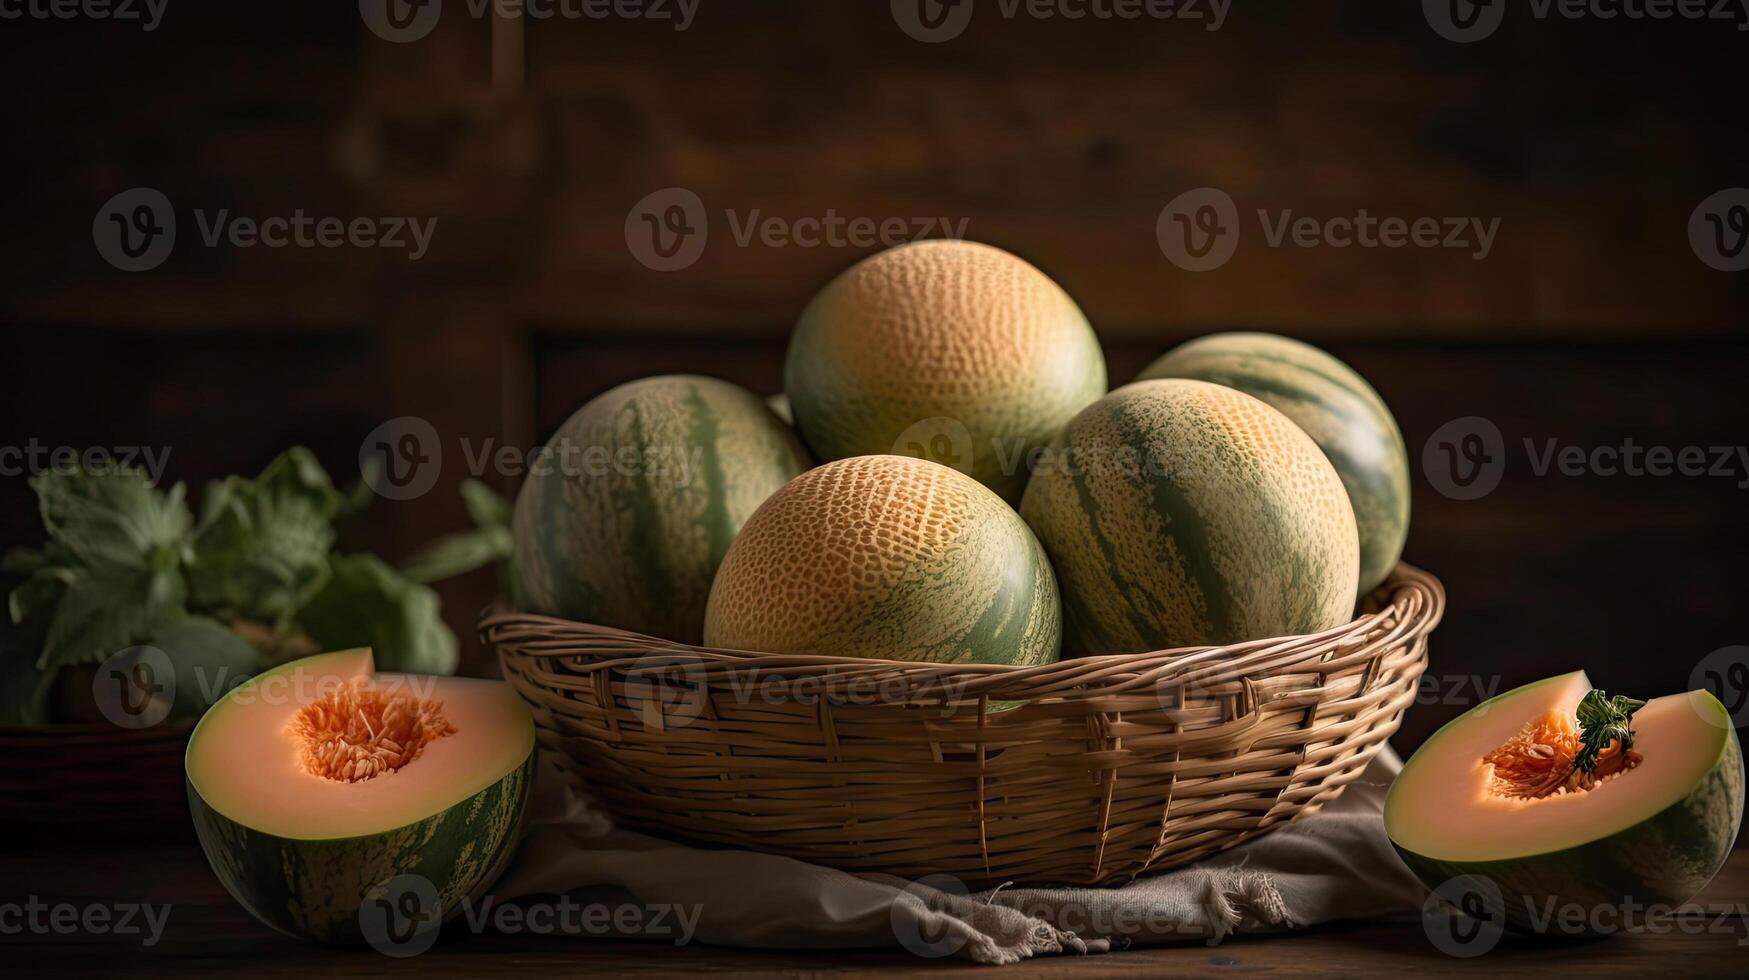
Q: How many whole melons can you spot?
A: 5